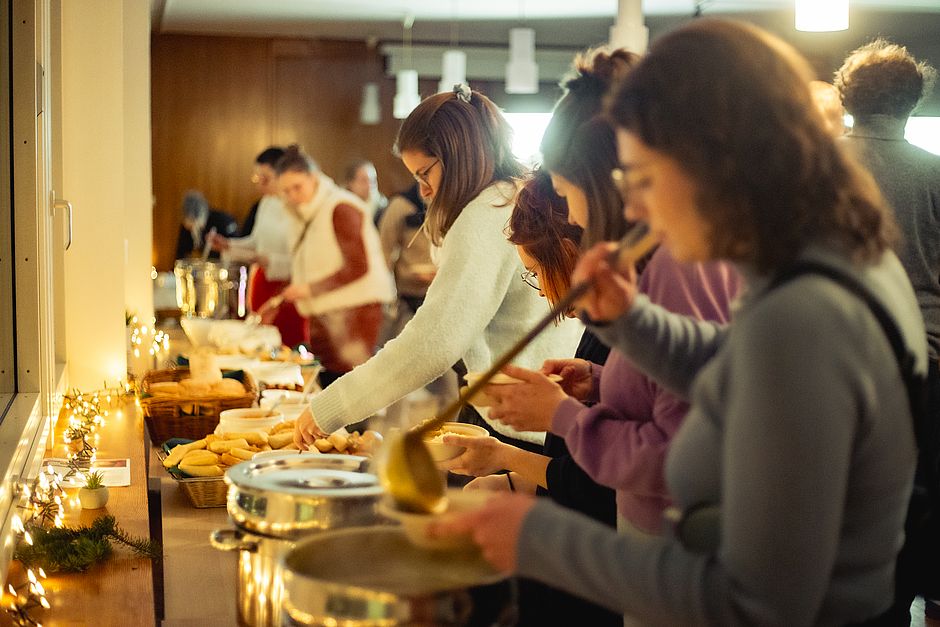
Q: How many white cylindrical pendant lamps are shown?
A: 6